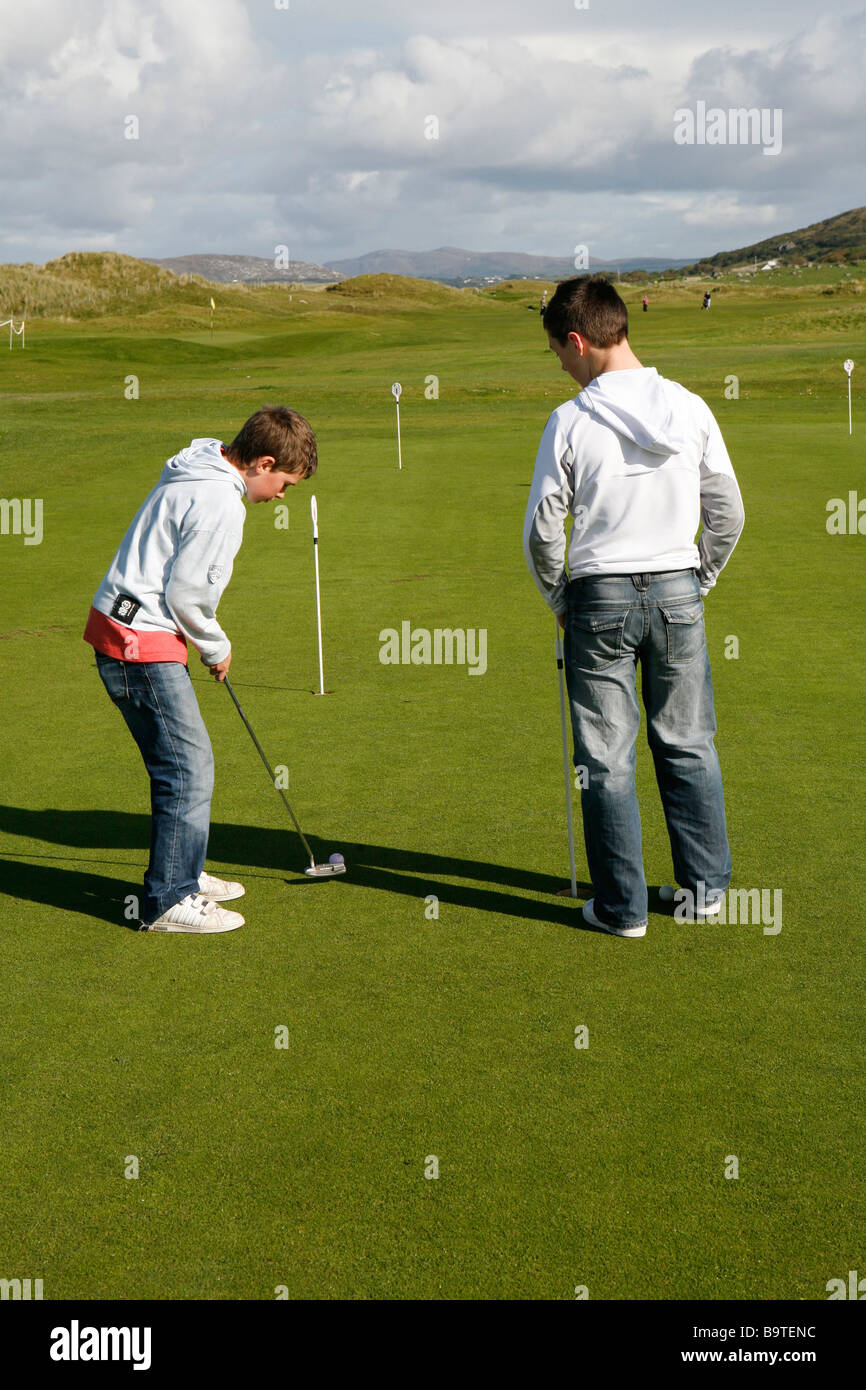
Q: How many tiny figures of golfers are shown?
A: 3